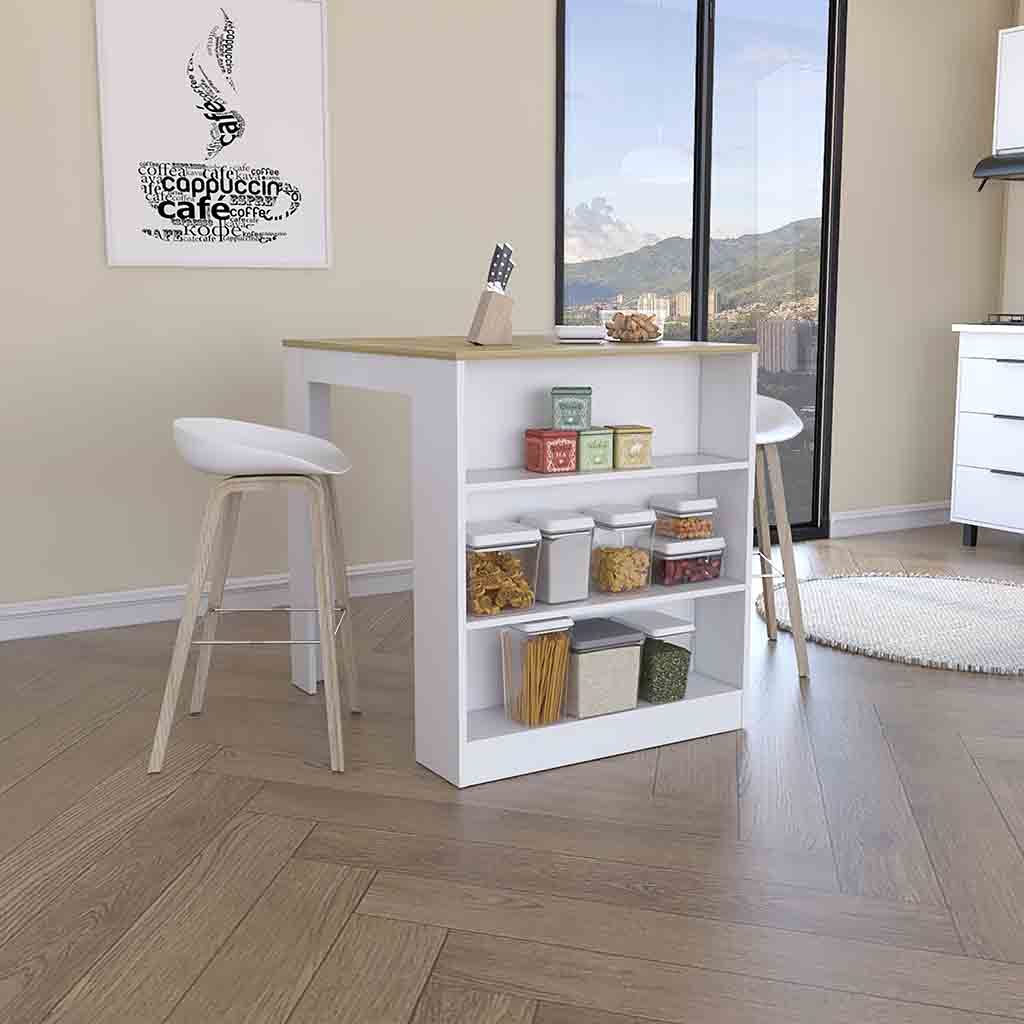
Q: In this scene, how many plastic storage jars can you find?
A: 8